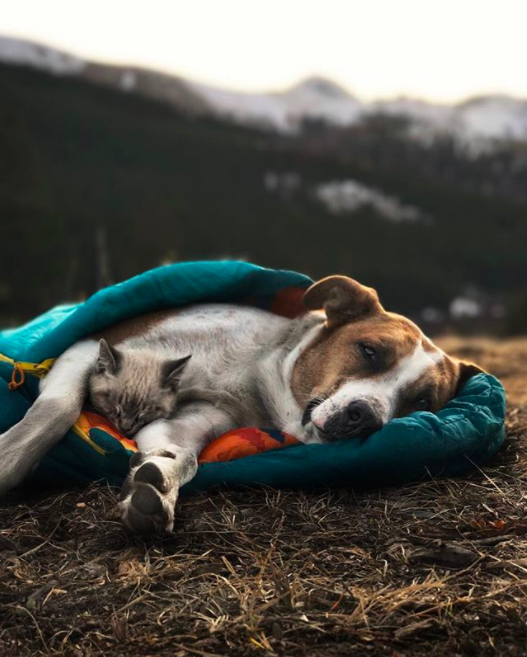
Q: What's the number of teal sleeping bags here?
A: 1